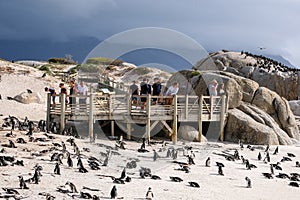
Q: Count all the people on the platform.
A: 12